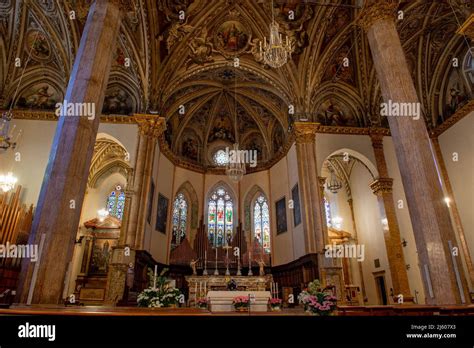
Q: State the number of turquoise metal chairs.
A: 0